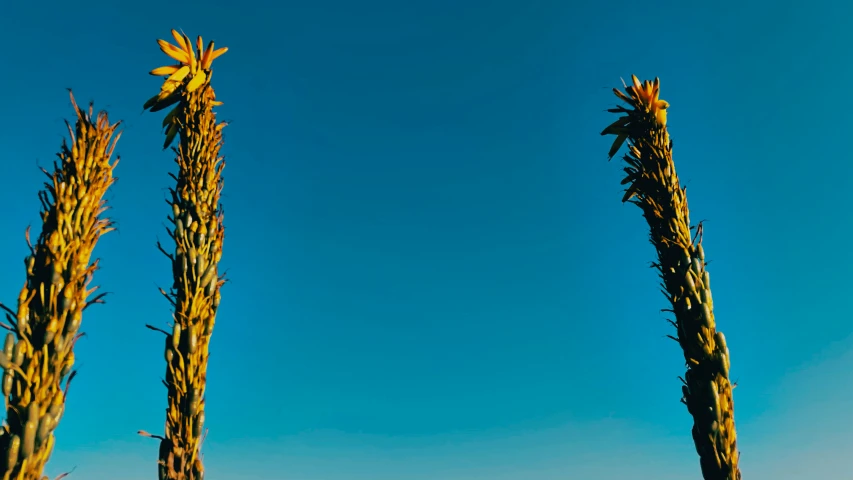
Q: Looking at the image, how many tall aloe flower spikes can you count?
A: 3